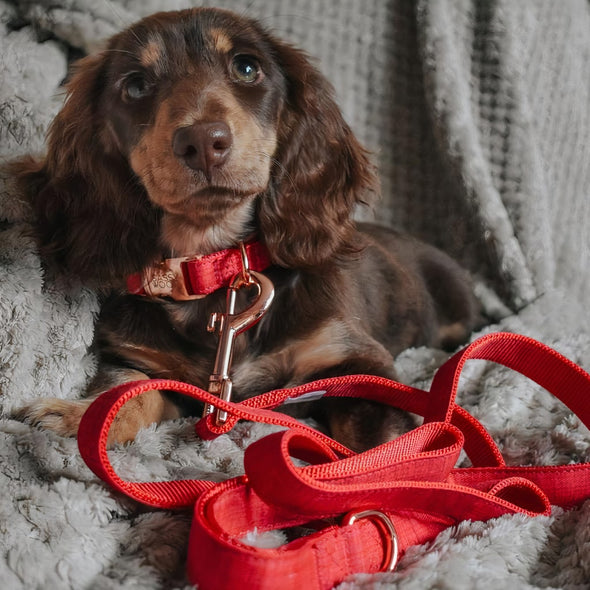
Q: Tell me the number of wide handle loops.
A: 1